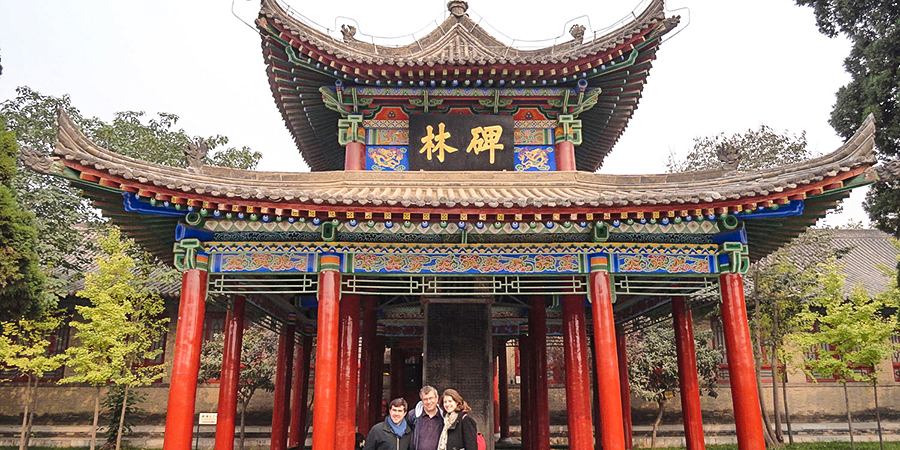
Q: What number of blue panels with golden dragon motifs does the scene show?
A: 2